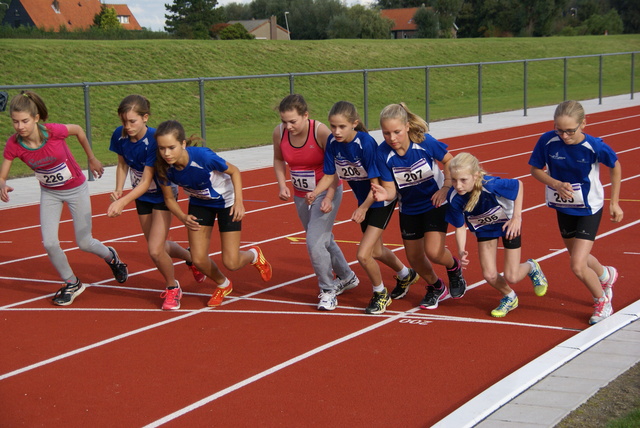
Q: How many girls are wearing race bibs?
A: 8